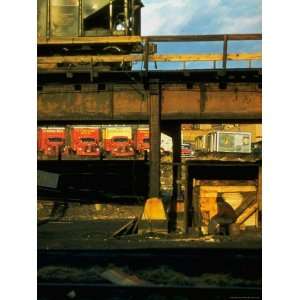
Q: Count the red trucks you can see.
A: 4